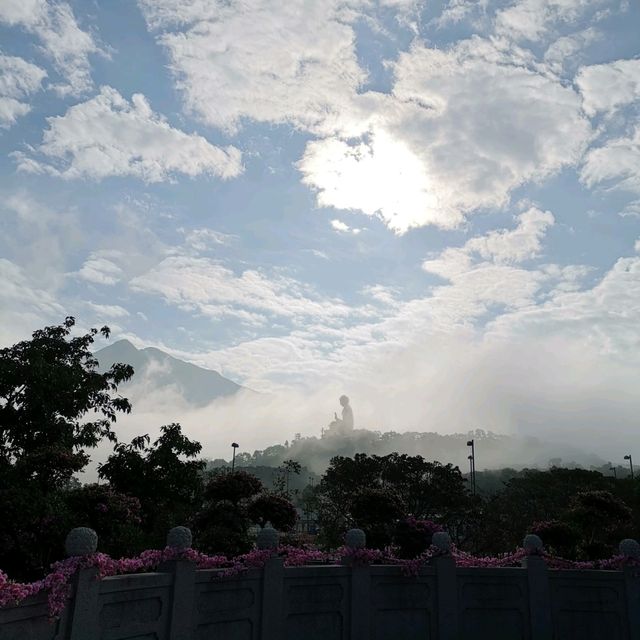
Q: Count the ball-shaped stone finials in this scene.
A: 7